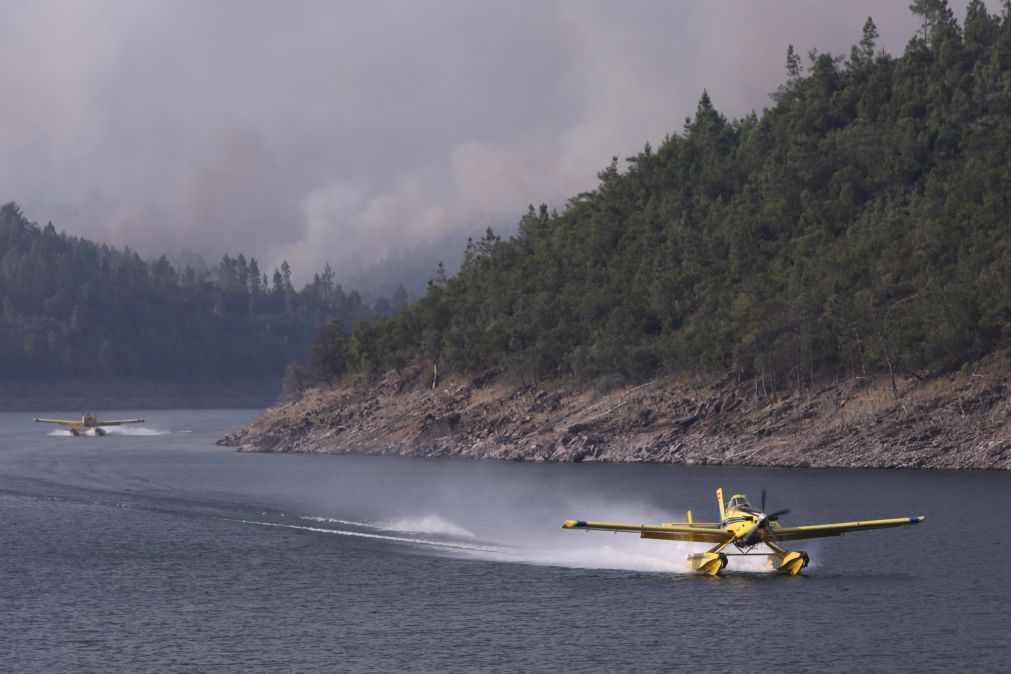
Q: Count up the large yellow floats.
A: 2